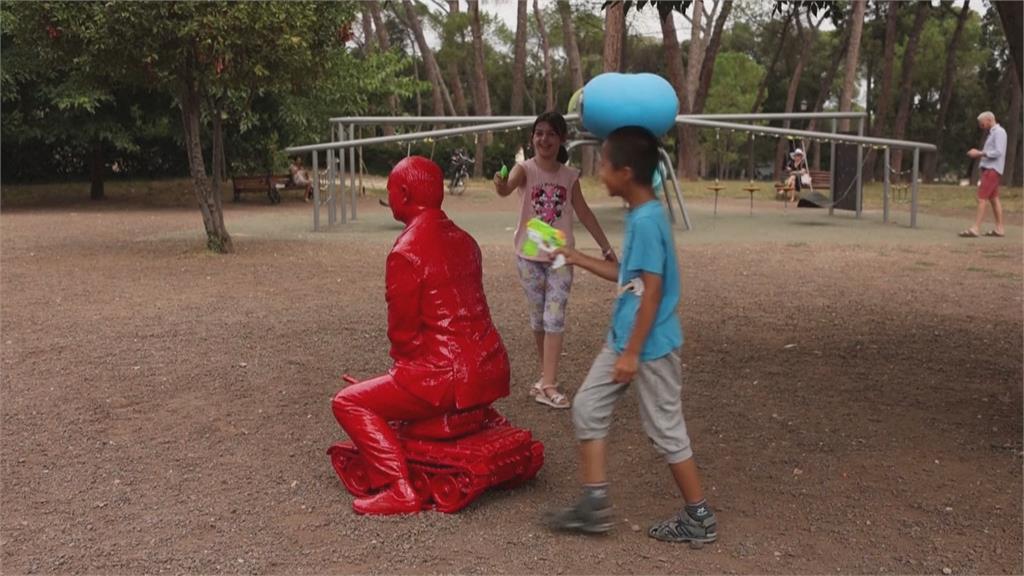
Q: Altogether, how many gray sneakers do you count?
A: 2